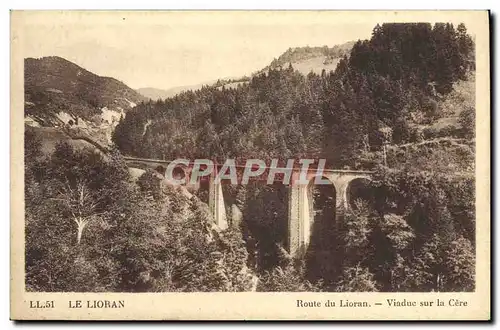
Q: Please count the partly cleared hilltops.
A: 1